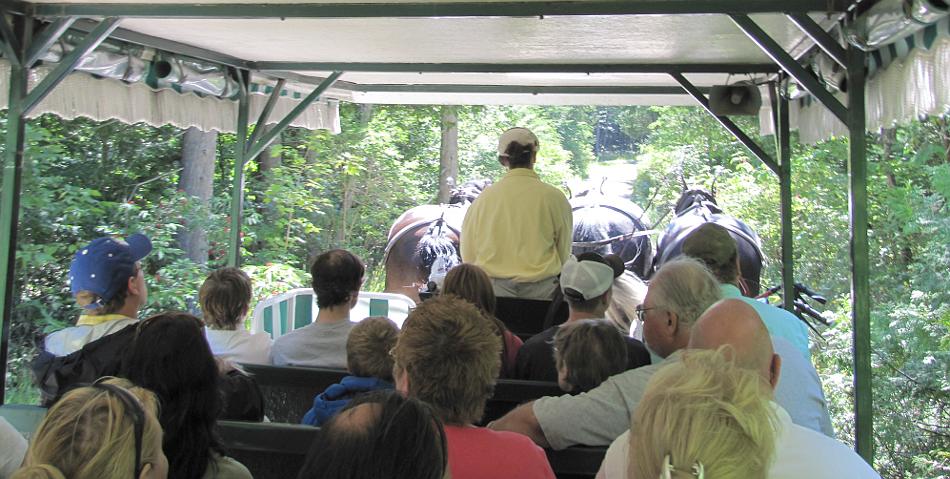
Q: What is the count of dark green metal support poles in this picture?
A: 4